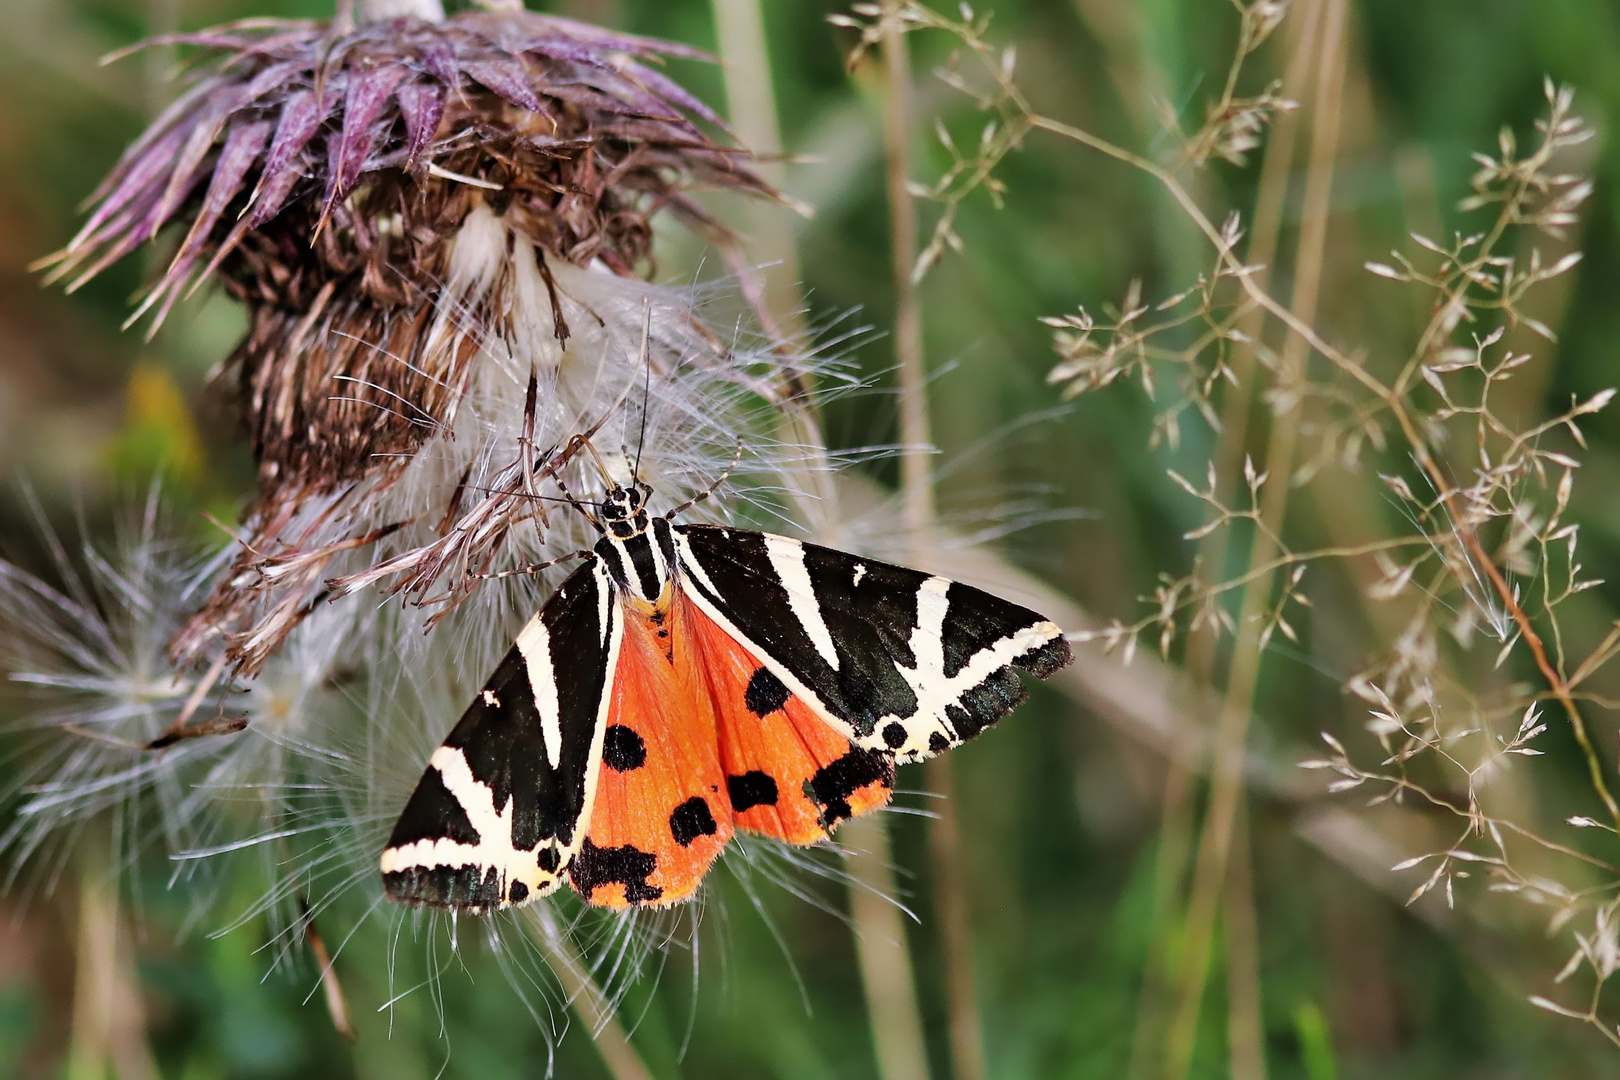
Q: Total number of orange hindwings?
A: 2